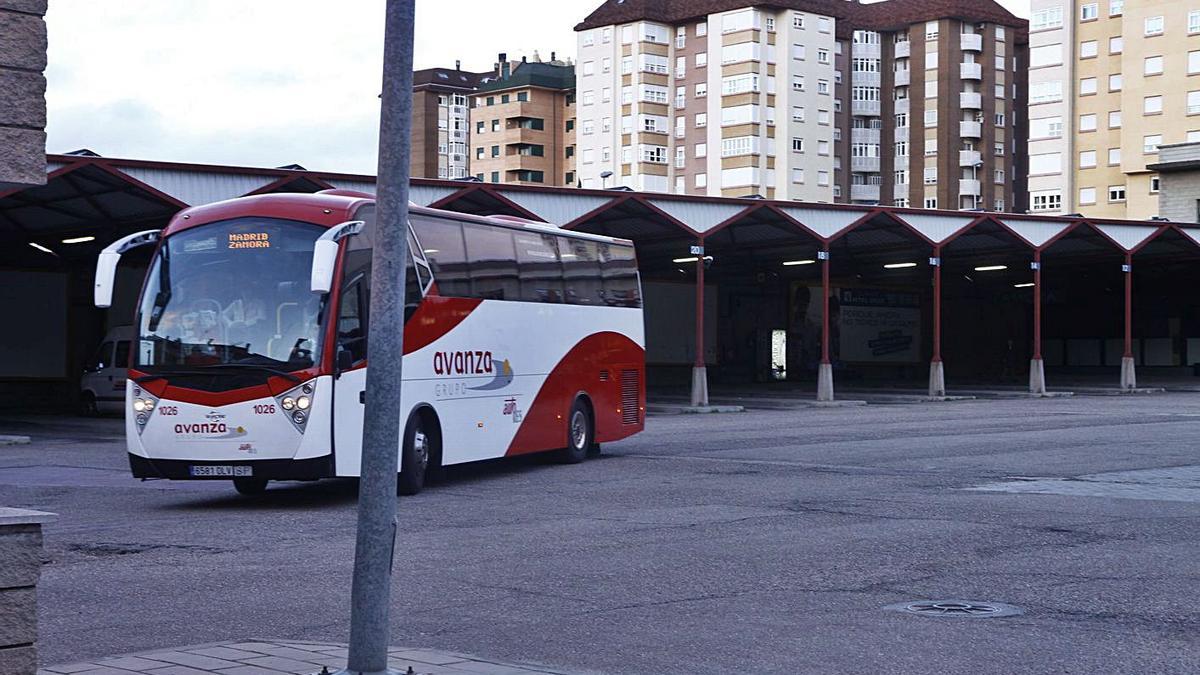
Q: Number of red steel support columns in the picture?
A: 5